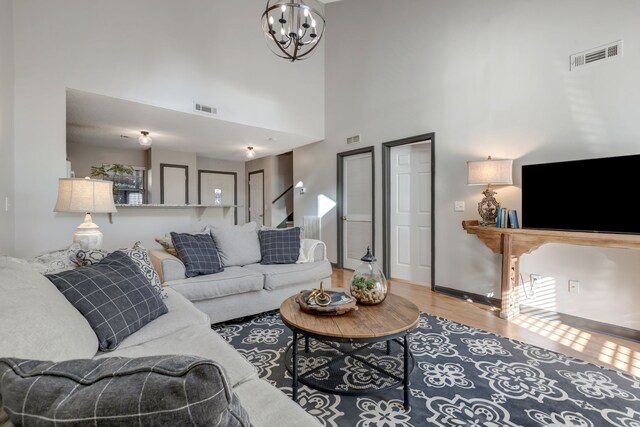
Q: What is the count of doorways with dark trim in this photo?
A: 5